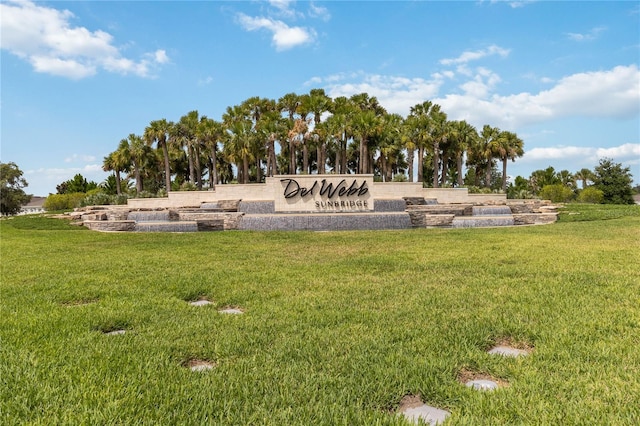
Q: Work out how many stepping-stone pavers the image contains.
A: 7